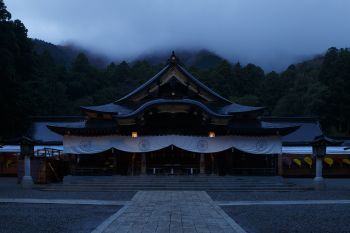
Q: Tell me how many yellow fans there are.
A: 4